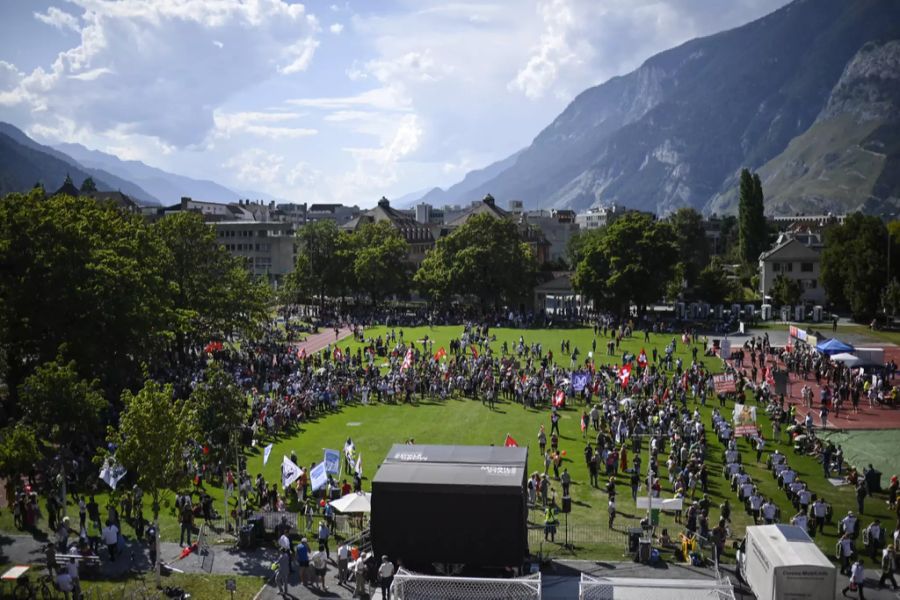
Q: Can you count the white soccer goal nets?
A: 2